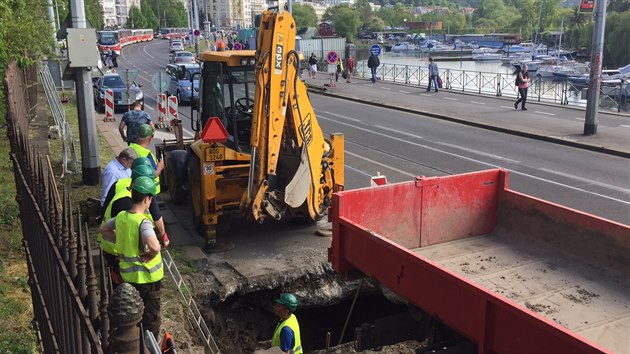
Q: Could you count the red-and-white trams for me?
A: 2